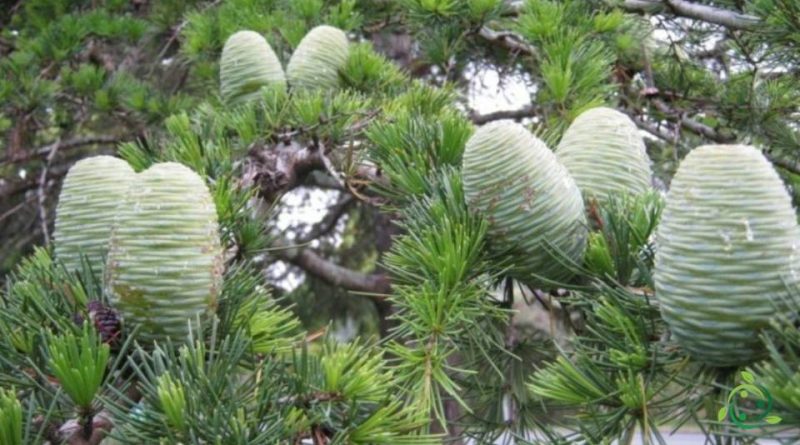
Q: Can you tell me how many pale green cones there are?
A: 7